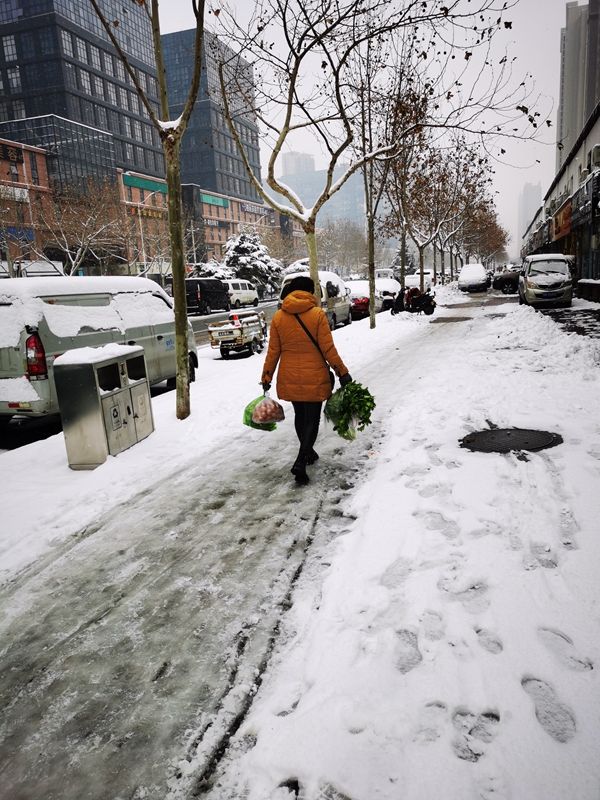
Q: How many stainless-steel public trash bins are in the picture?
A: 1